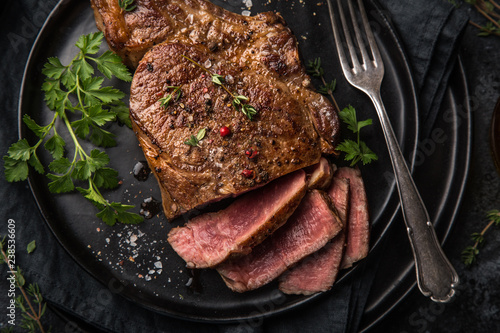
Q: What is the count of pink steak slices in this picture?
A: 4